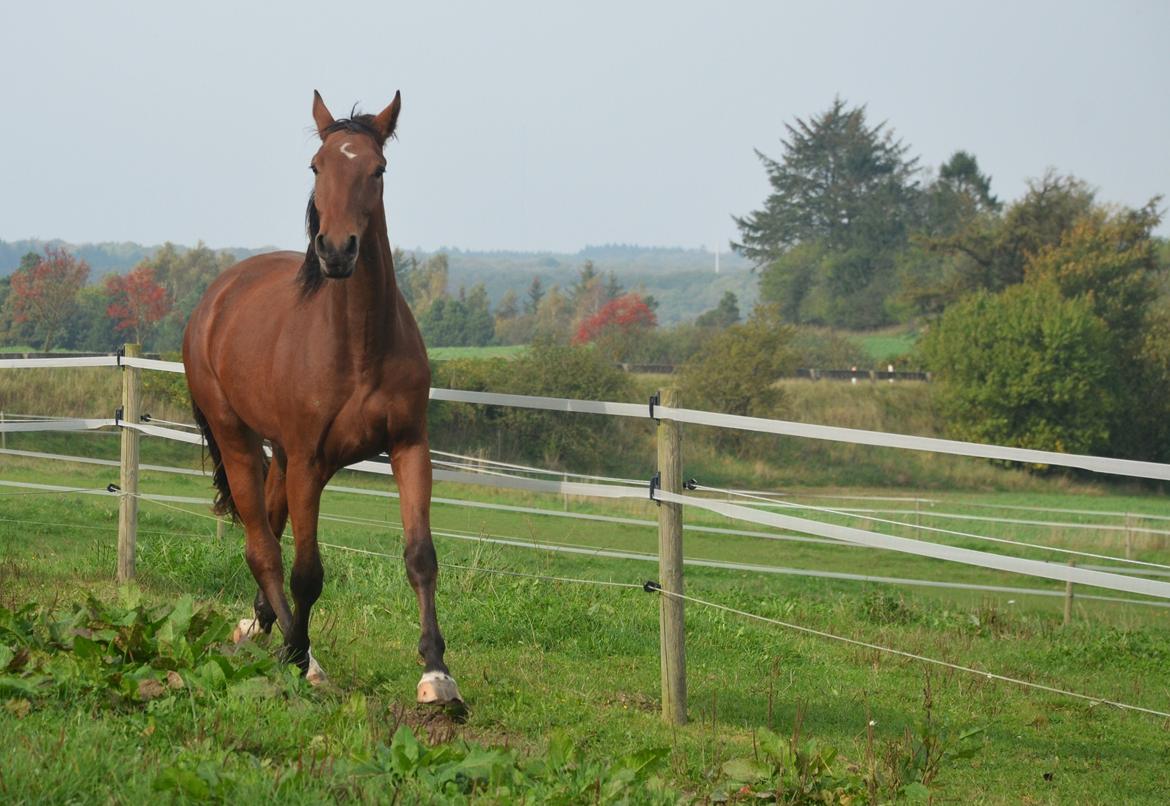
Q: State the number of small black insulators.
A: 8